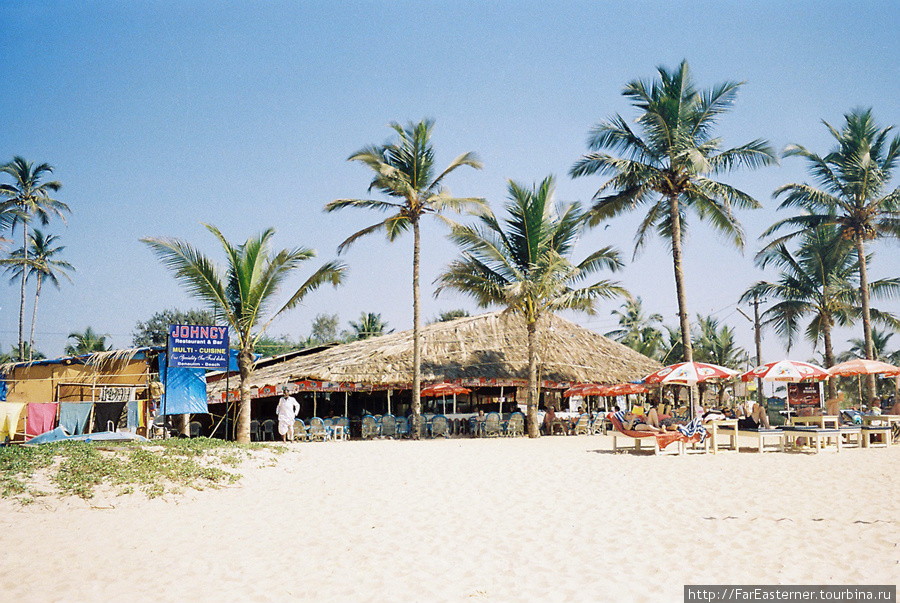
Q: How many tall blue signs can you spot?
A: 1